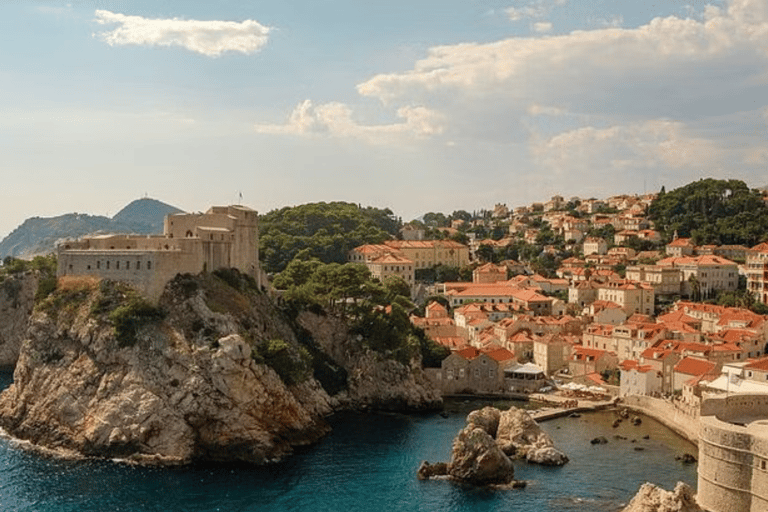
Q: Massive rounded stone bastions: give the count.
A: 1